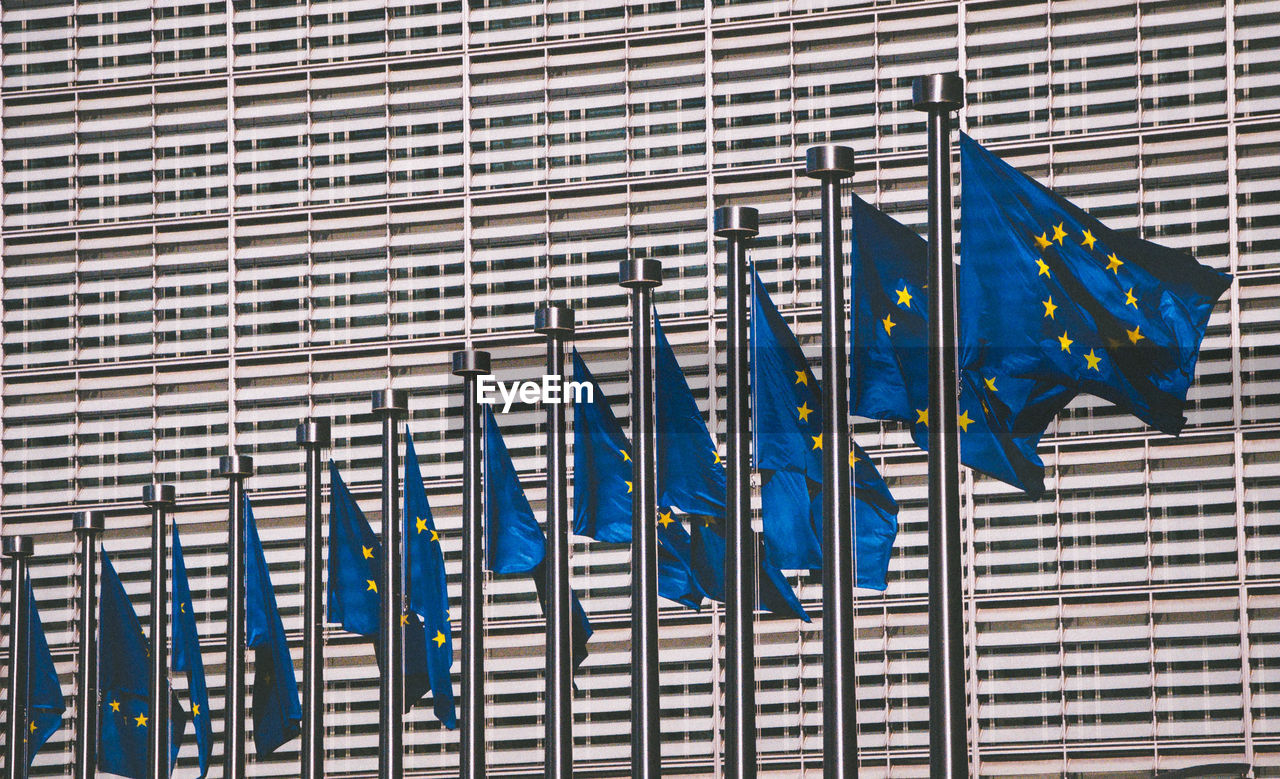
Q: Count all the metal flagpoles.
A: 12